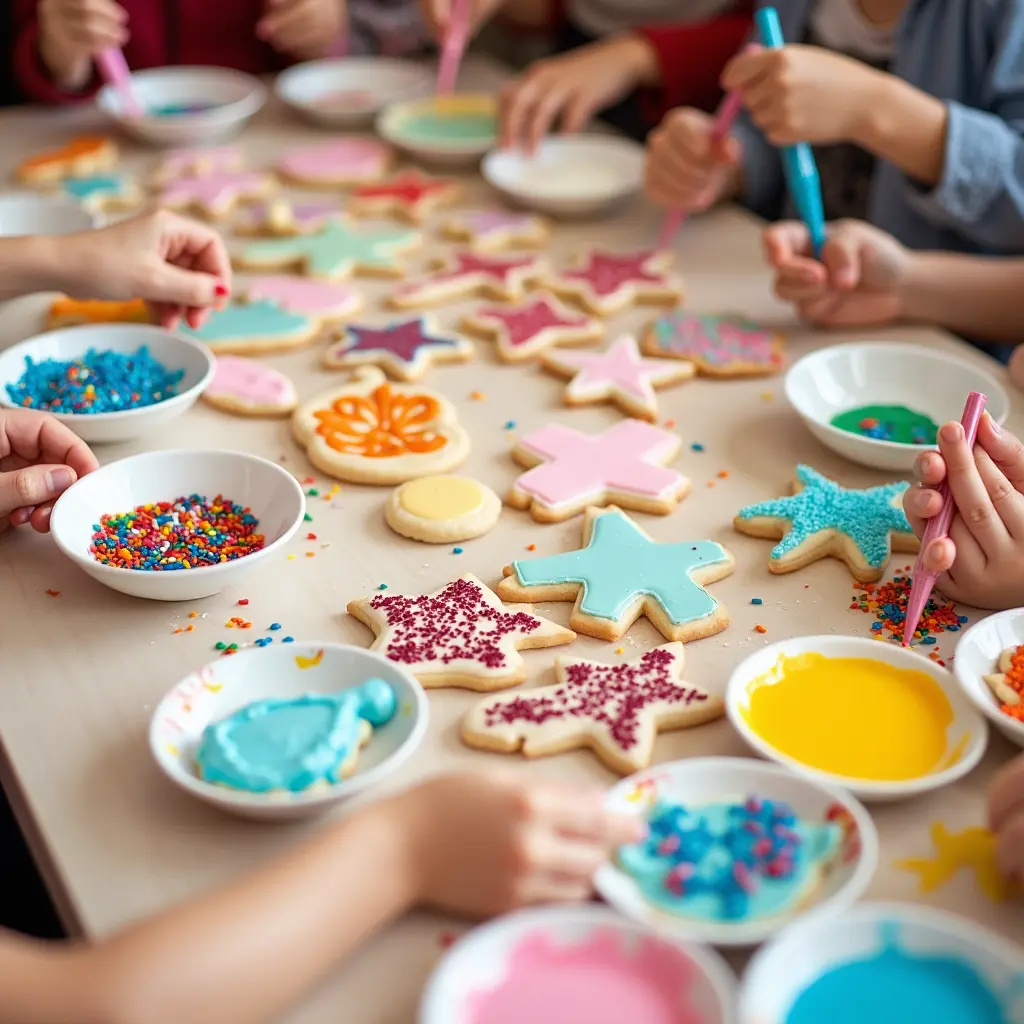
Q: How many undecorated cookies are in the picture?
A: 0